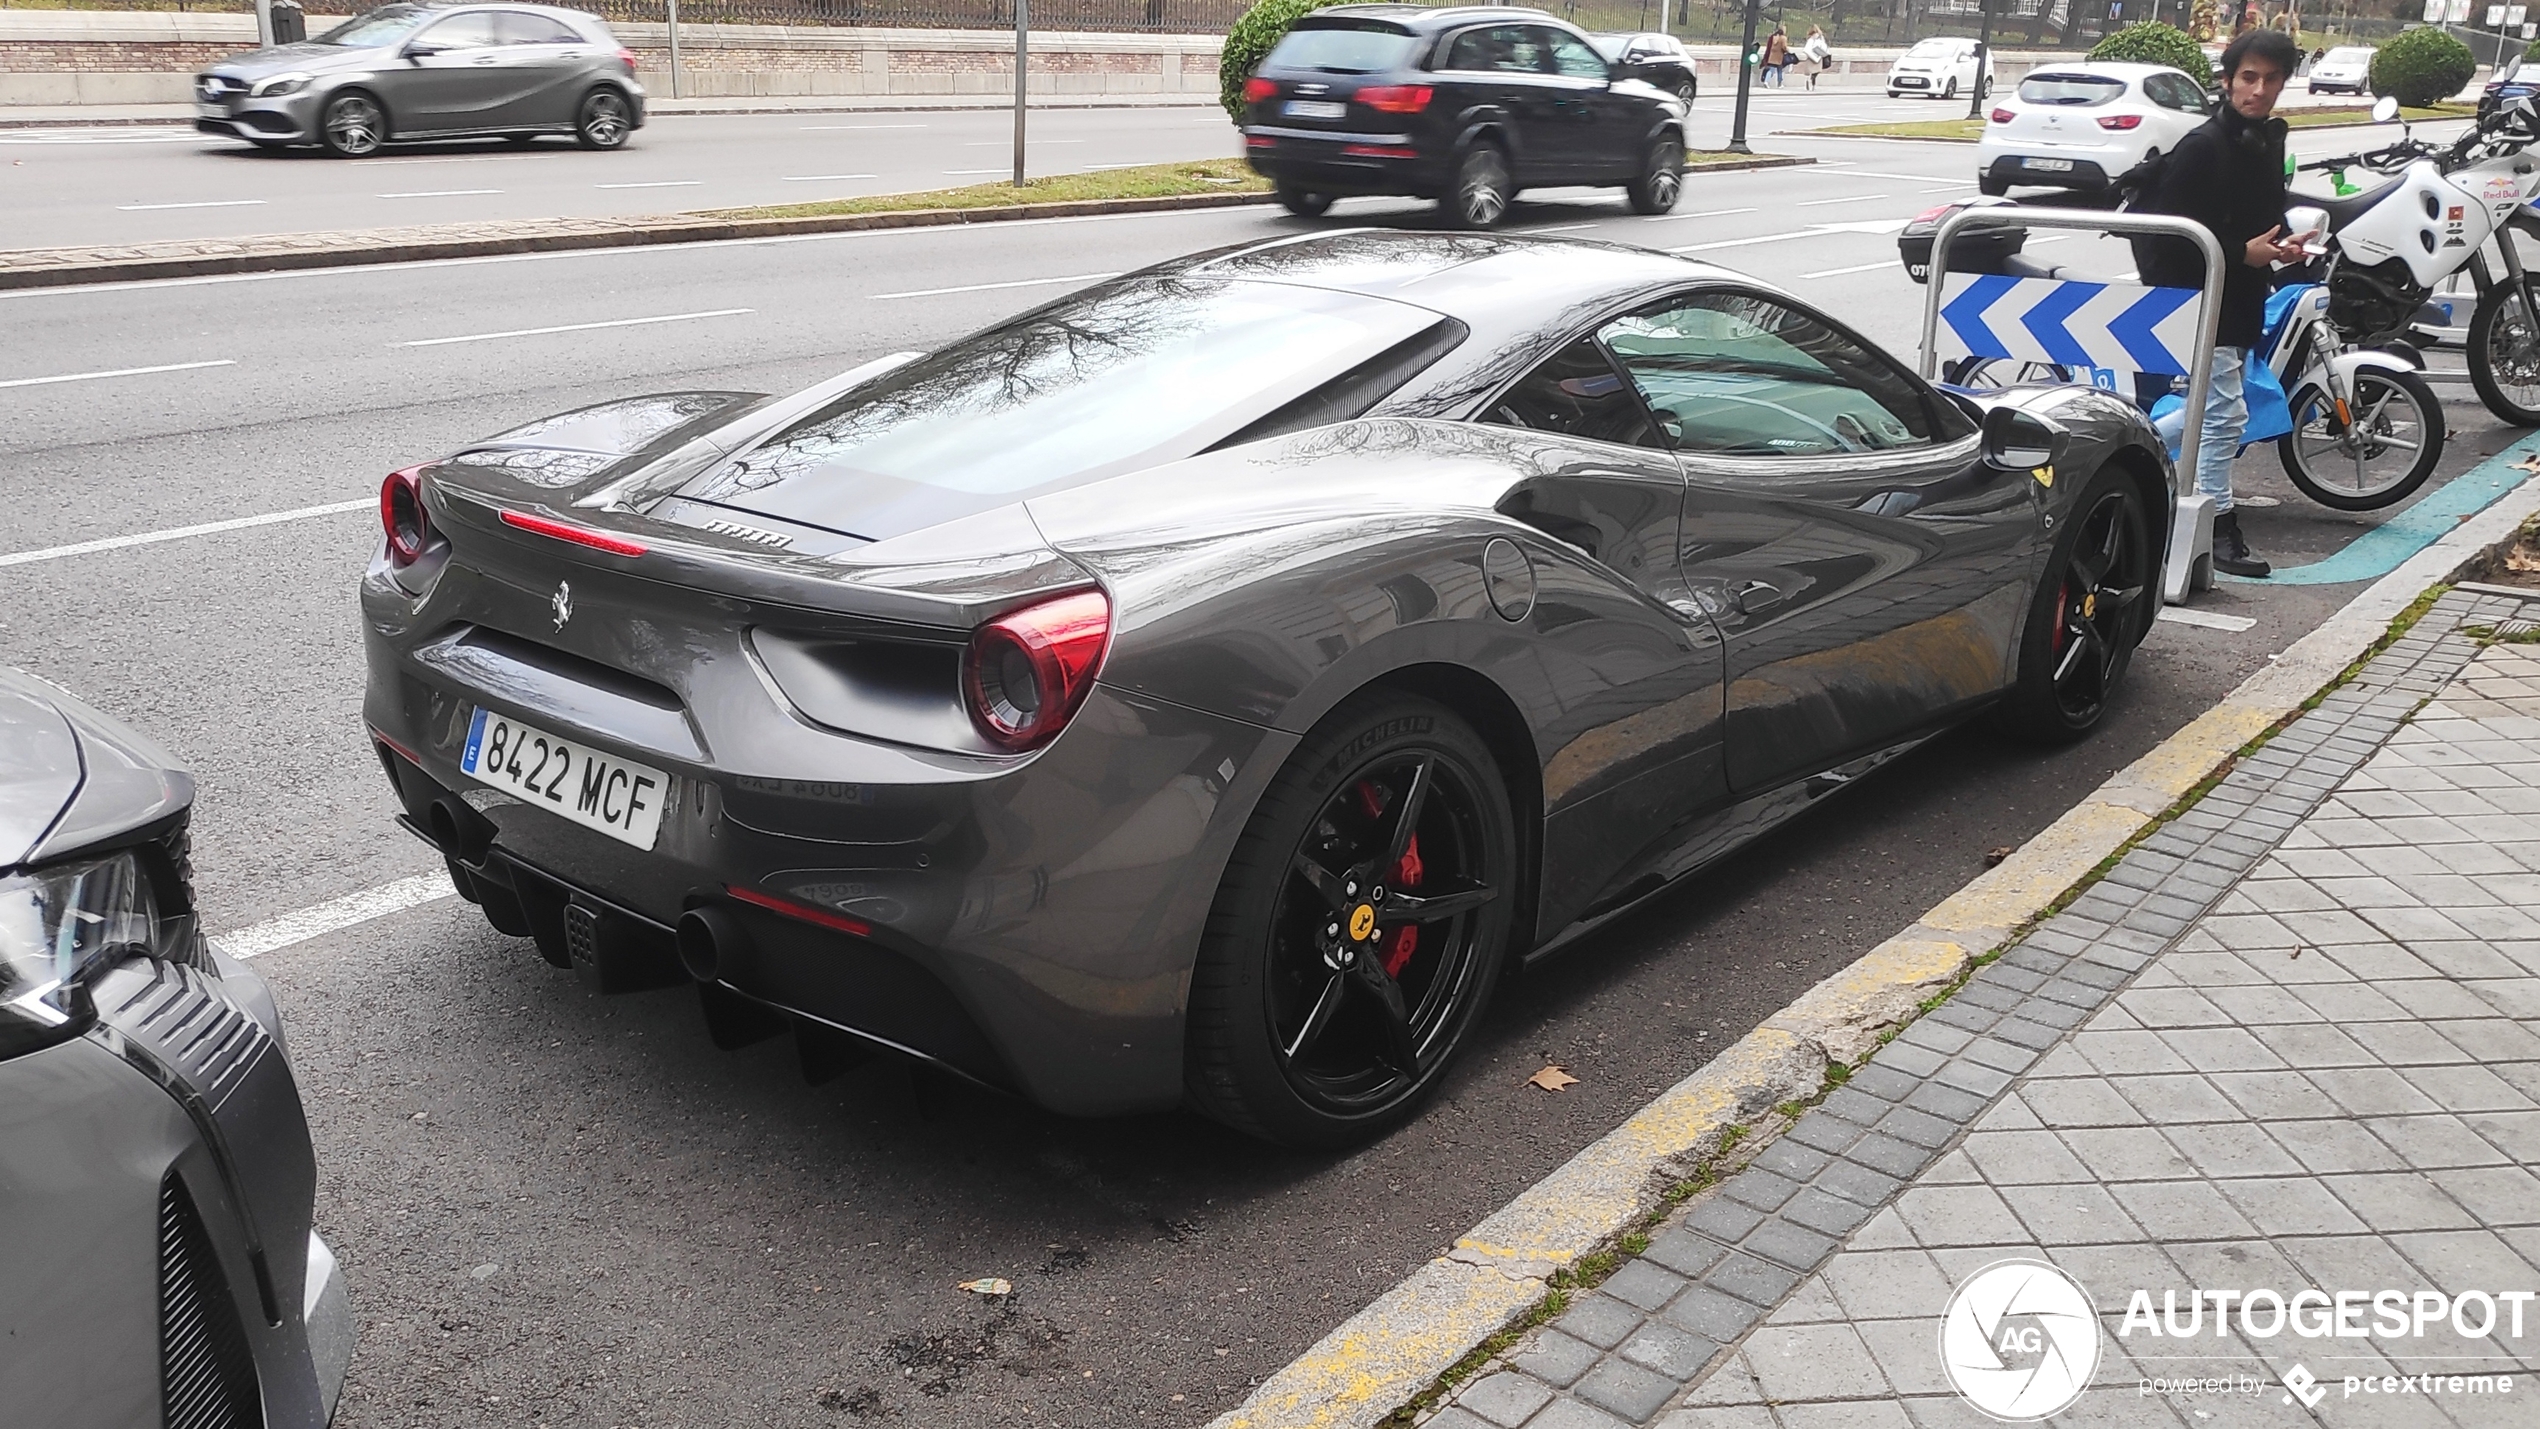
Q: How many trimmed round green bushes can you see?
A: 3